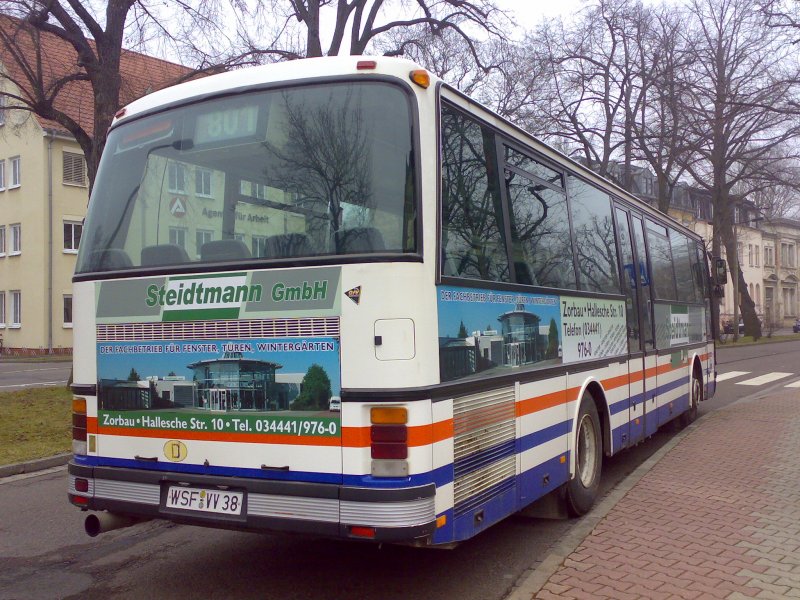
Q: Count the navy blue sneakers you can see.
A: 0